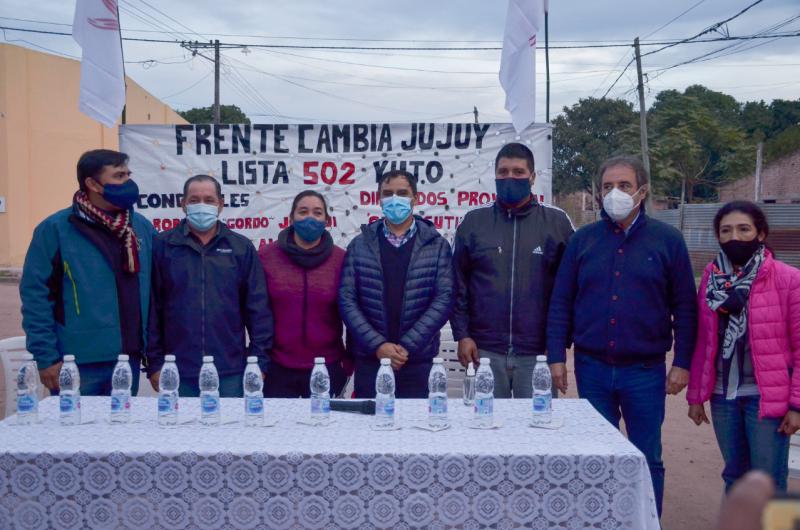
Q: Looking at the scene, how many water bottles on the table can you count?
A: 11